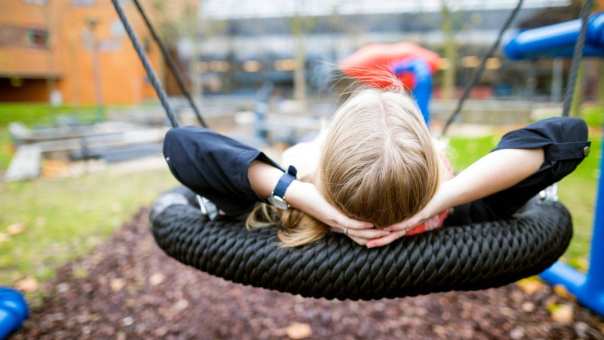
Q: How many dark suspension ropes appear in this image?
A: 4